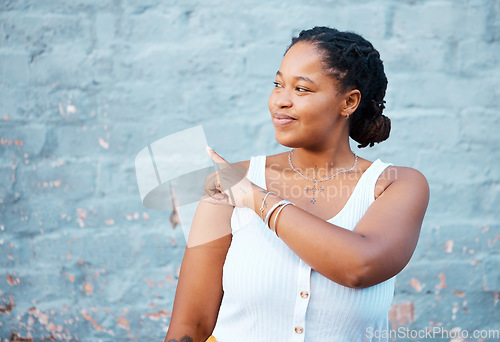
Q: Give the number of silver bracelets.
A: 3